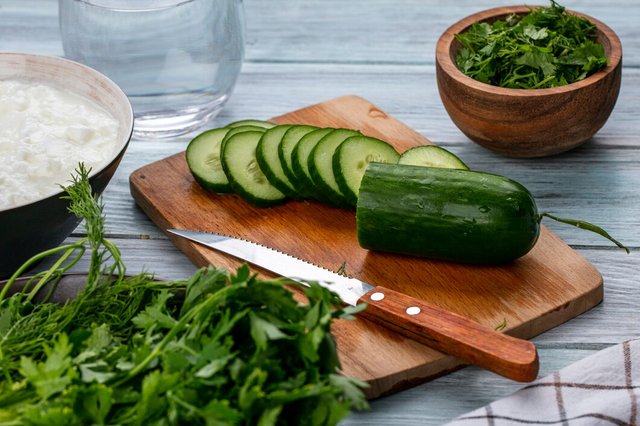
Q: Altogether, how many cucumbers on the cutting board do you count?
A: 1